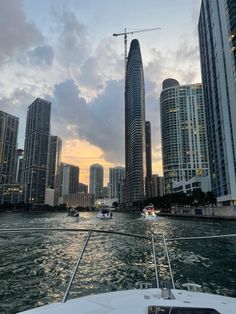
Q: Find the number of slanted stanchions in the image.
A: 3